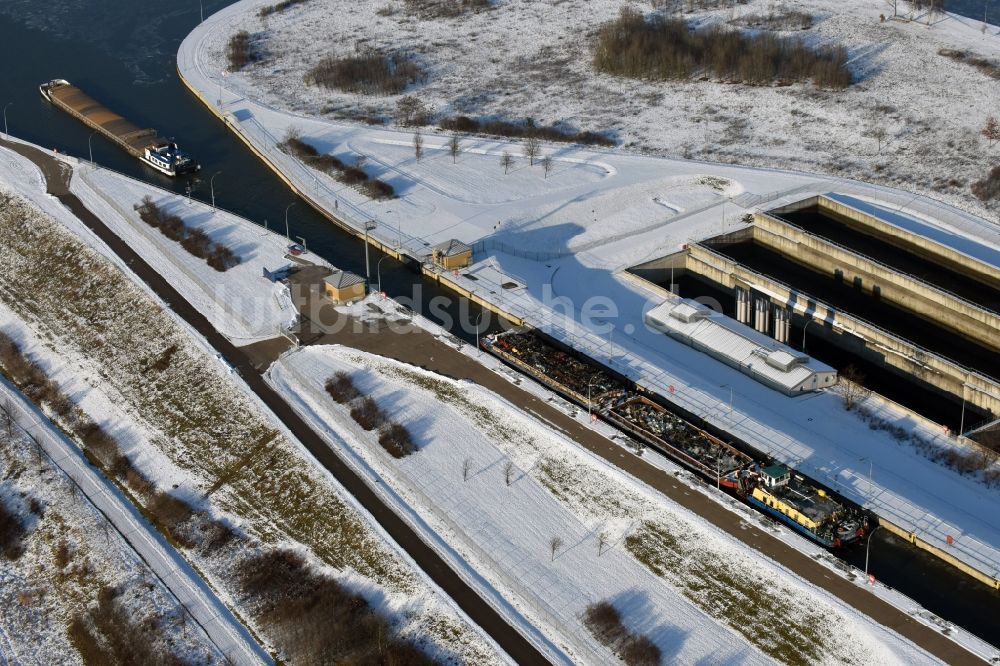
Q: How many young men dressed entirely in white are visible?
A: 0